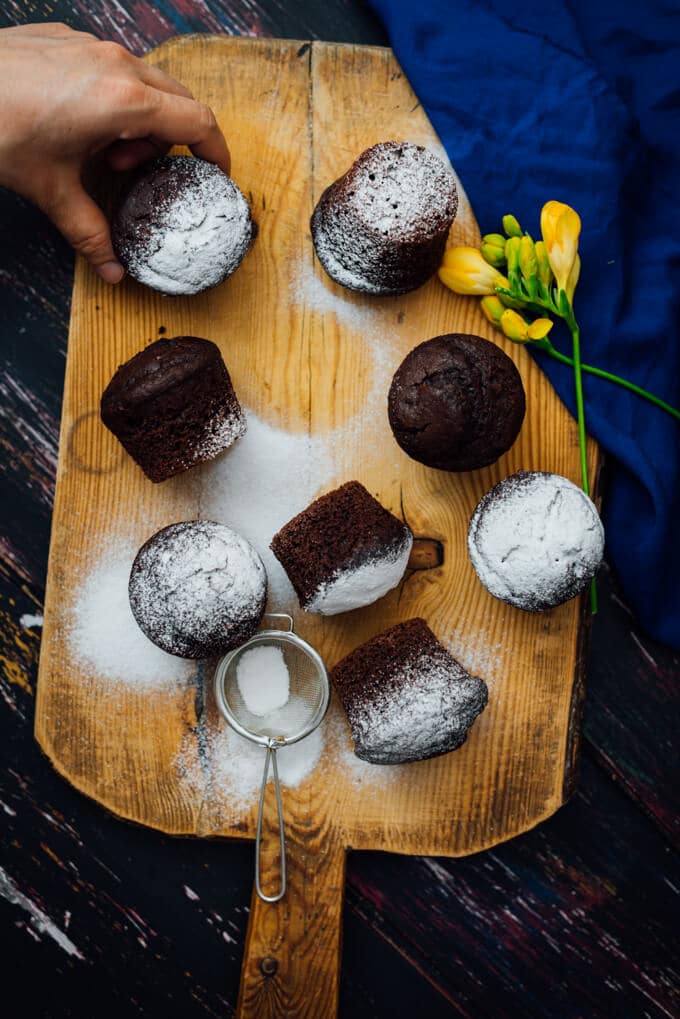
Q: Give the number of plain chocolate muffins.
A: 1